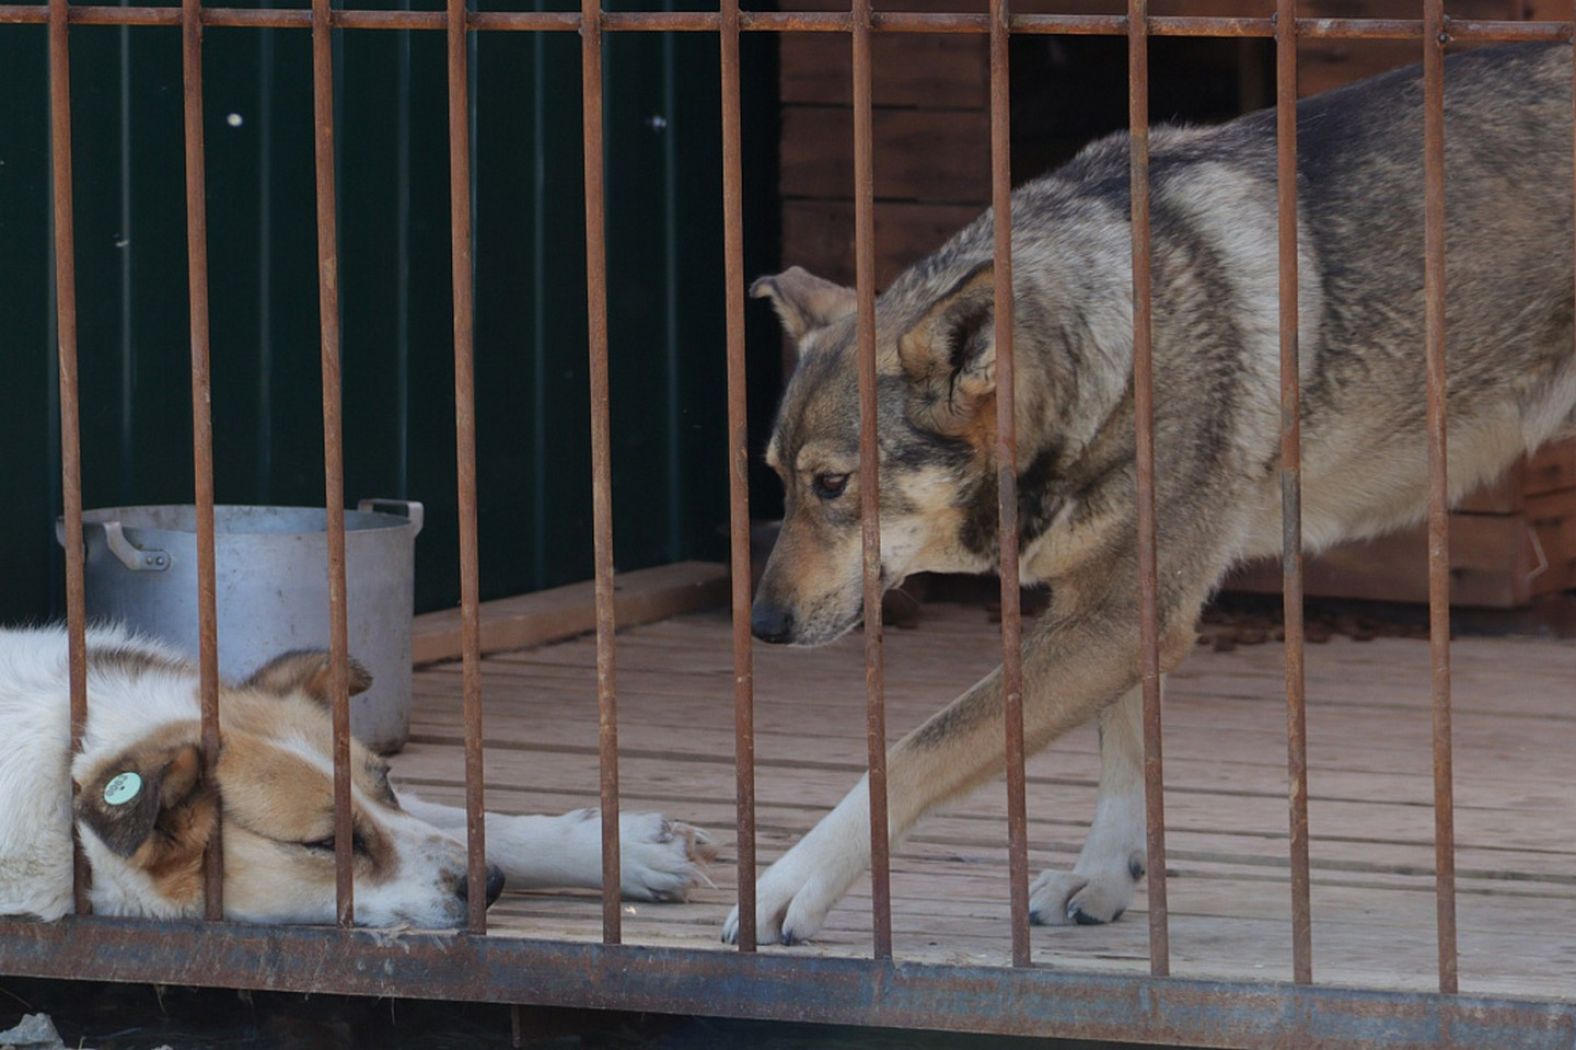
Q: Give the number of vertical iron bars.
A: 11